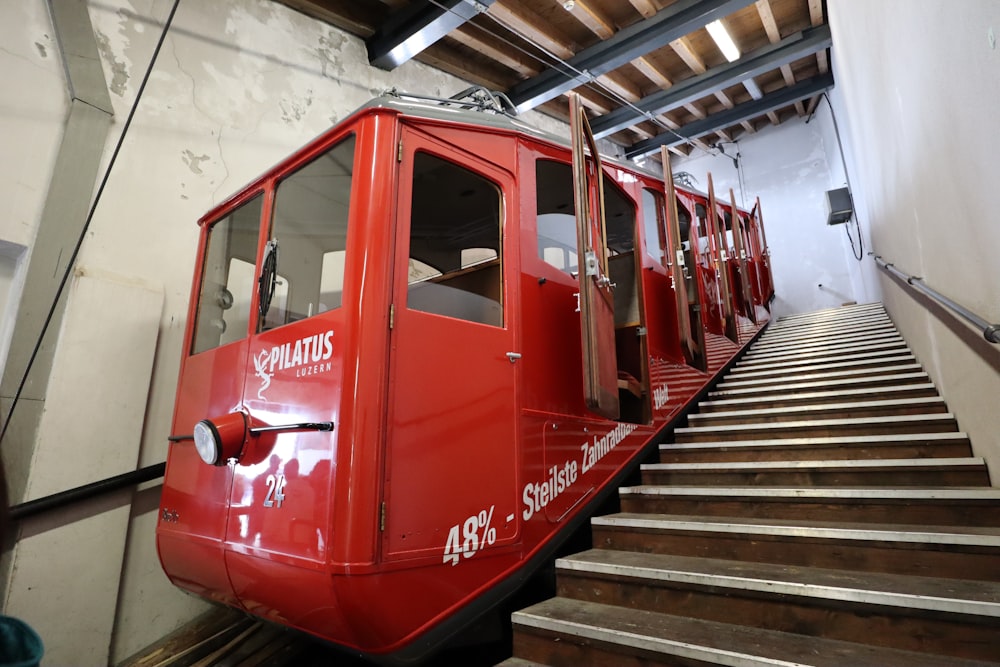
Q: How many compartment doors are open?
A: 5